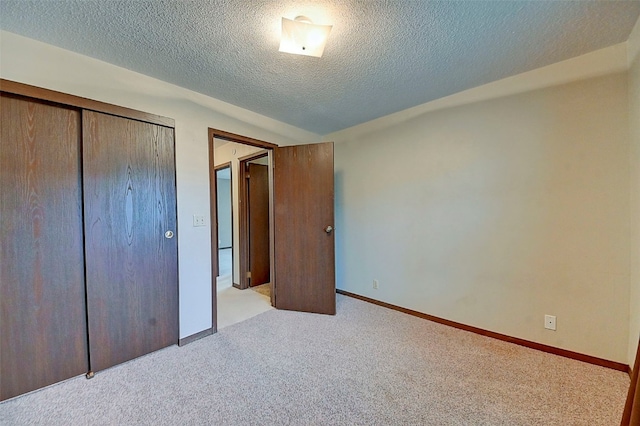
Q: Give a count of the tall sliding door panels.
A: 2